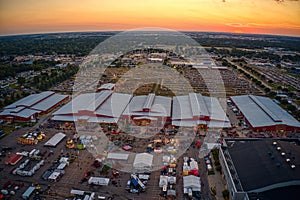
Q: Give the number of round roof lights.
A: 5